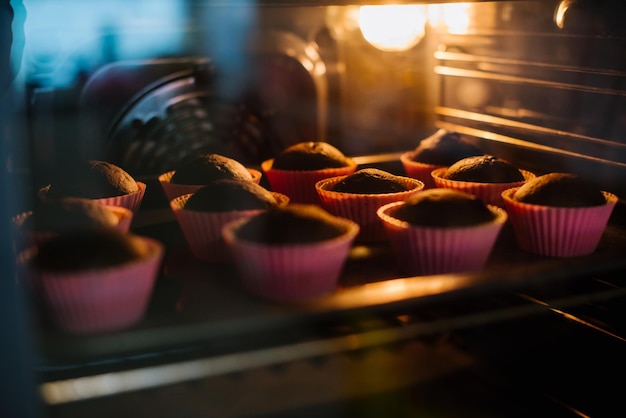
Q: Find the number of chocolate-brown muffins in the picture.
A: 12